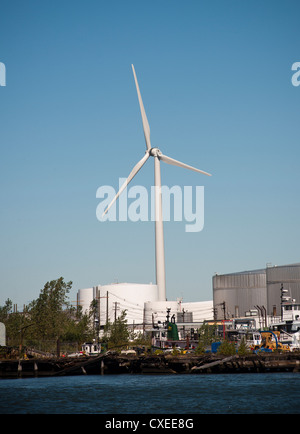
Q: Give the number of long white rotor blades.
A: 3